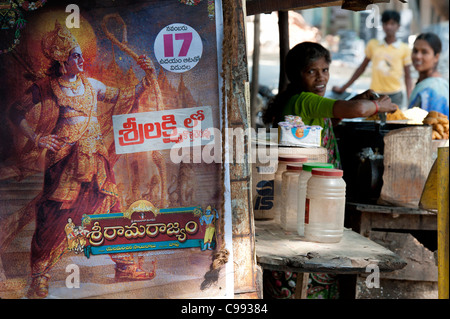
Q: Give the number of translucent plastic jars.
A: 4